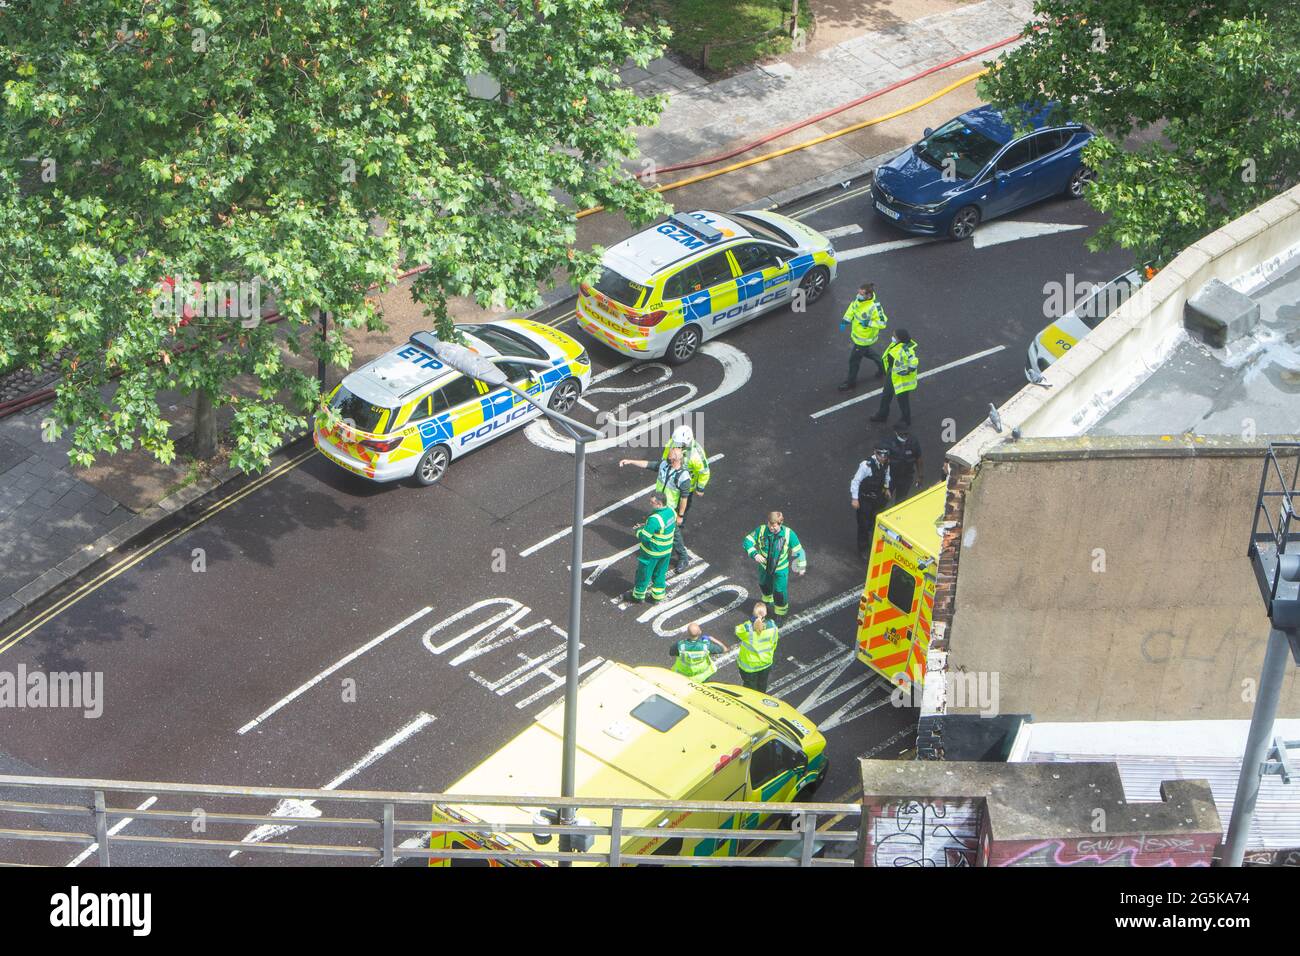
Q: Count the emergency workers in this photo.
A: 10